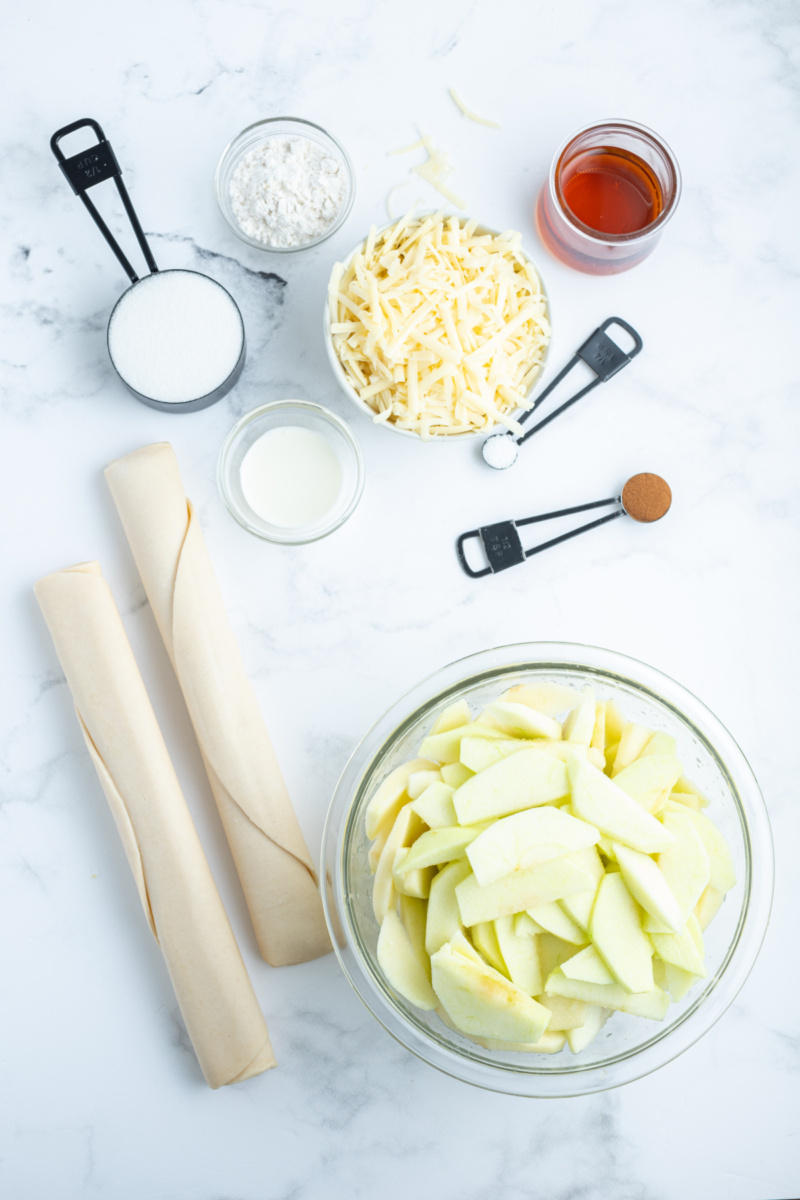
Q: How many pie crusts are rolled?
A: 2